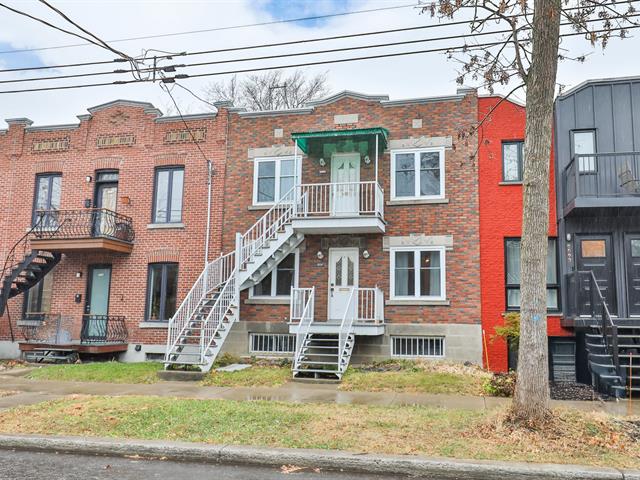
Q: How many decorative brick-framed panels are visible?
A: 3